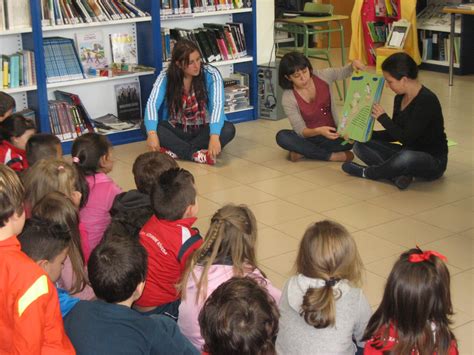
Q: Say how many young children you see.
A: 15